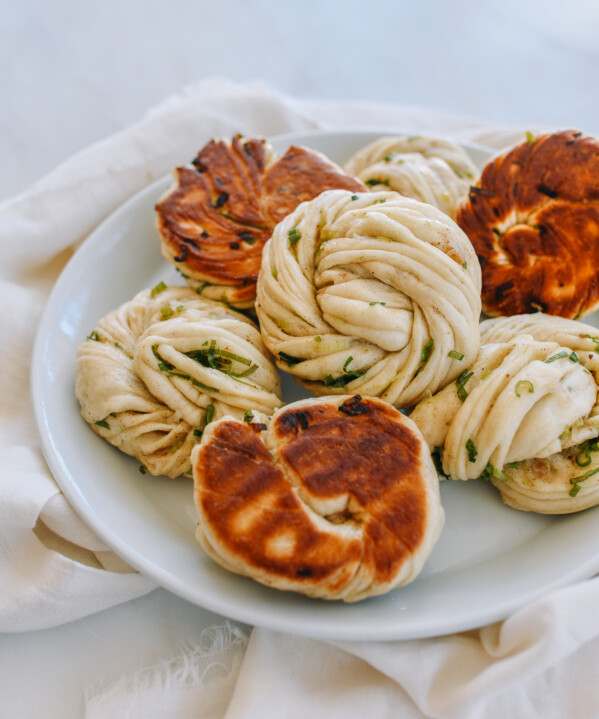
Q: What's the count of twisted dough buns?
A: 7